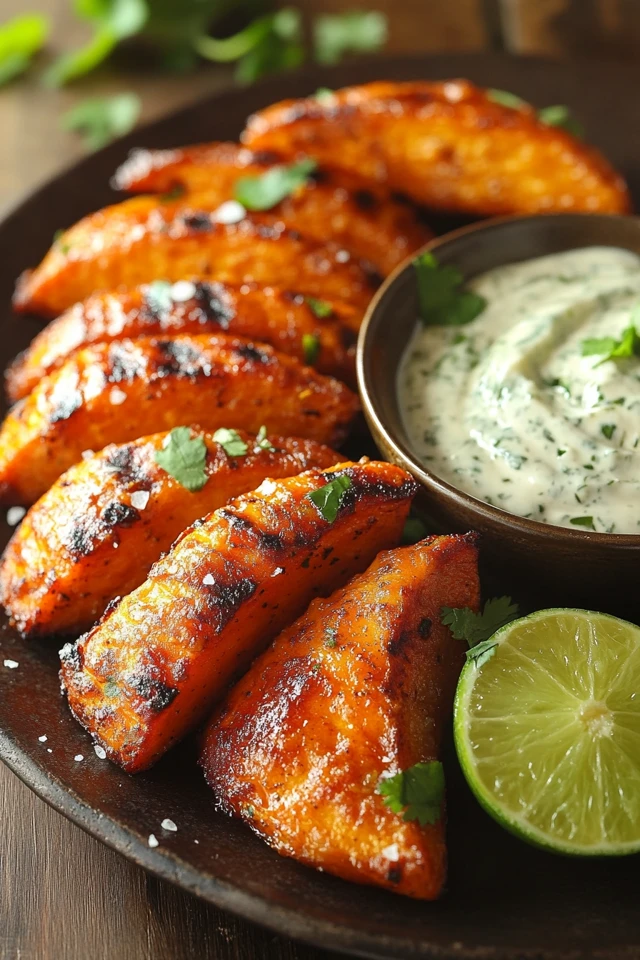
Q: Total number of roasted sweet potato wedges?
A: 8